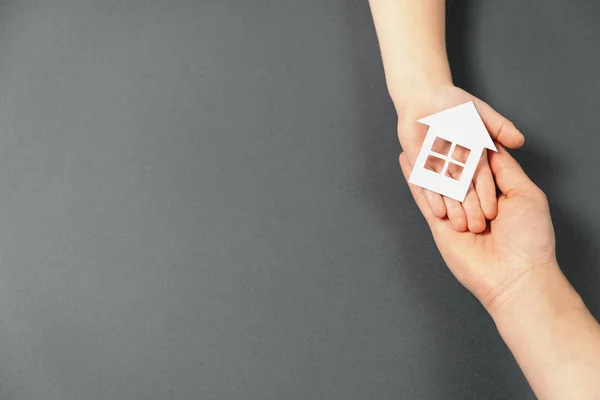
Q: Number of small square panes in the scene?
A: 4